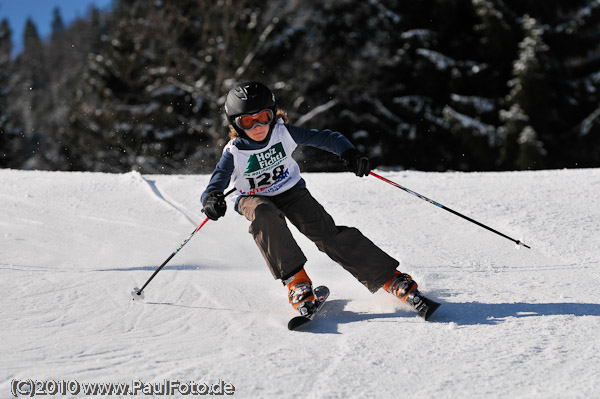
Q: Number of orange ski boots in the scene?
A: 2